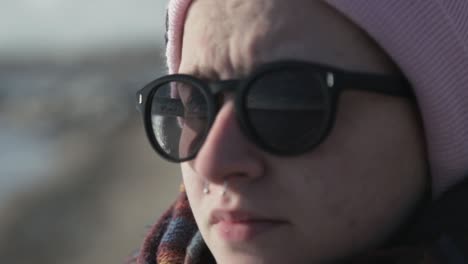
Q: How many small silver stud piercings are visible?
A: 2